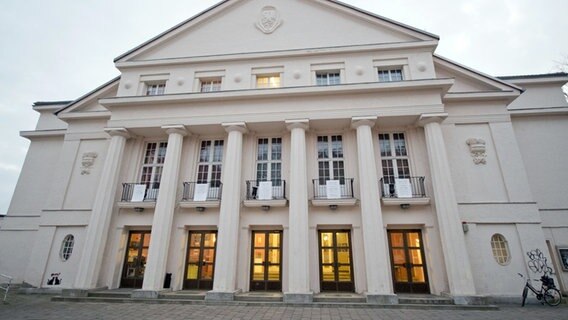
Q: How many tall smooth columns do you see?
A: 6